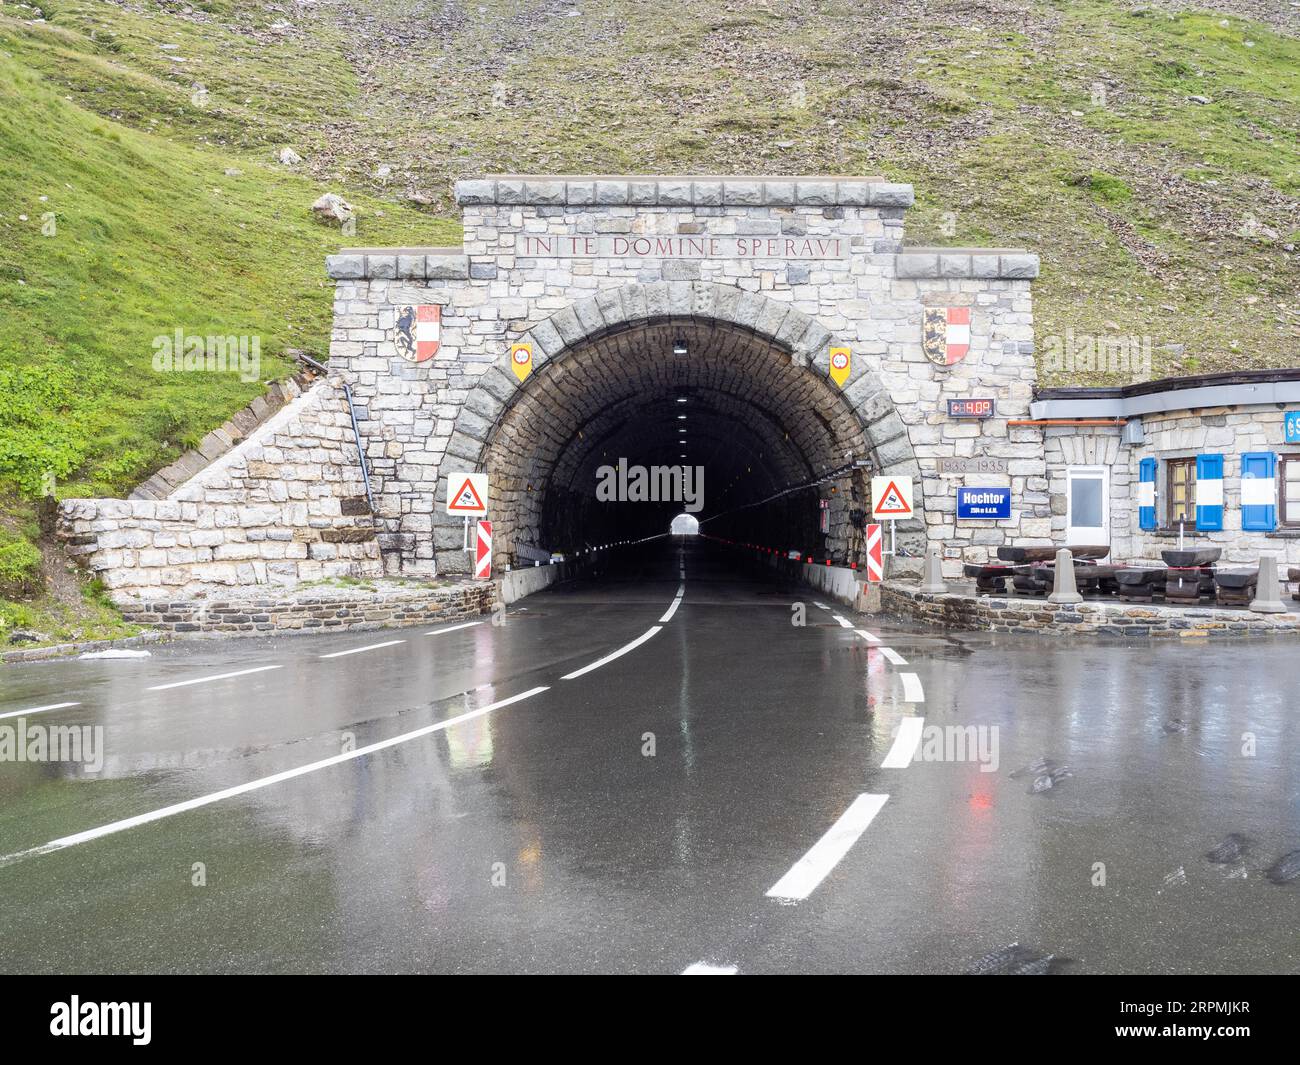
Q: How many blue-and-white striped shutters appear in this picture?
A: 3